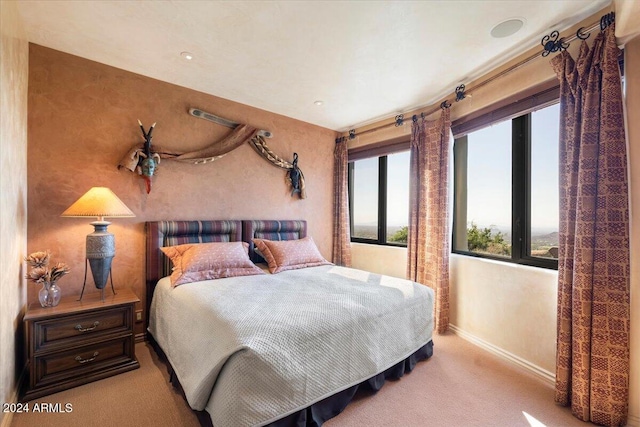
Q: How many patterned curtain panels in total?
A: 3